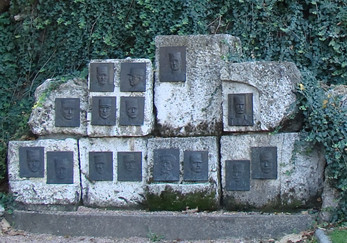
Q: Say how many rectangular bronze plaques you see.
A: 15